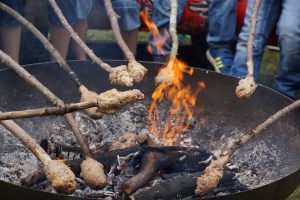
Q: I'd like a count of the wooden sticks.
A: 9